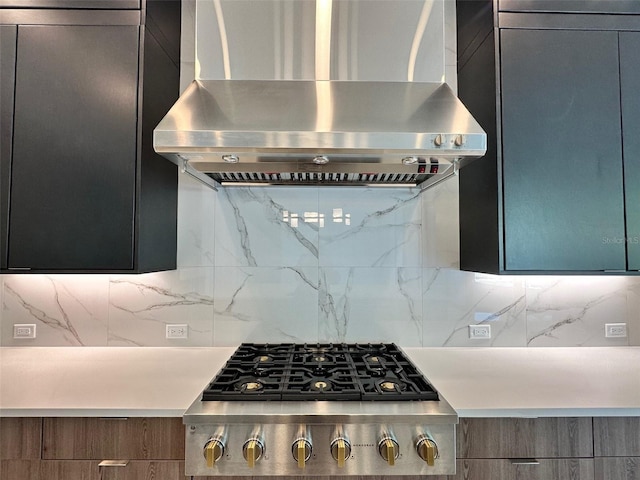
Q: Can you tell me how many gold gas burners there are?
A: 6